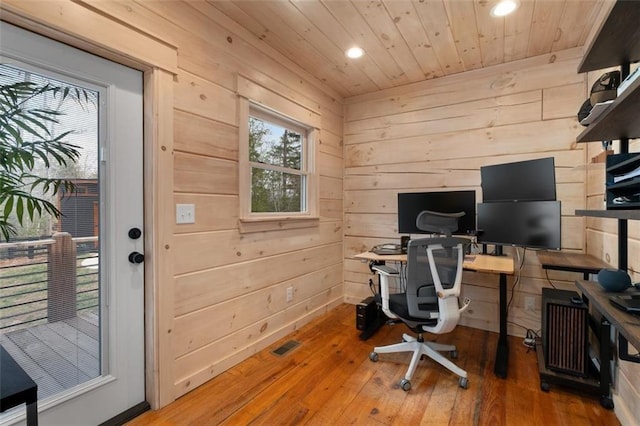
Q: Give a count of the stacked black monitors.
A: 2